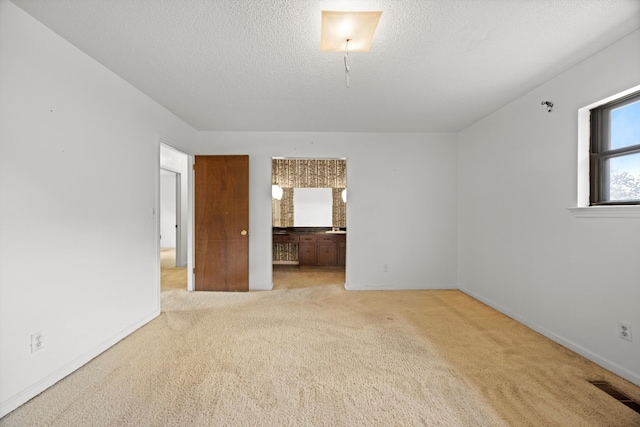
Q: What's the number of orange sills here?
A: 0